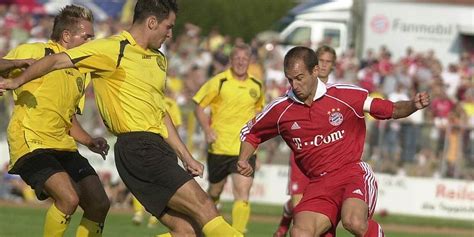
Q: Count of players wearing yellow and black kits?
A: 3